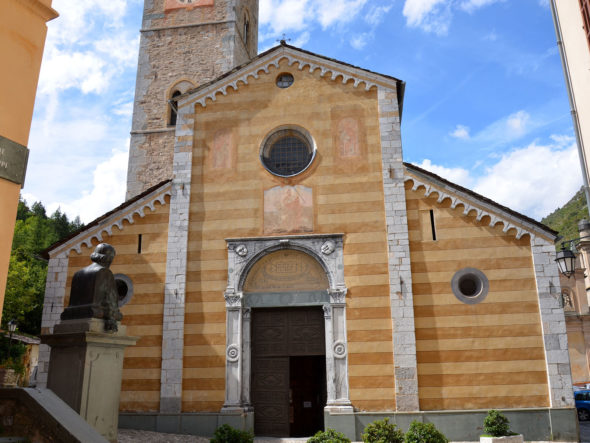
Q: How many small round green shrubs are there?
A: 5